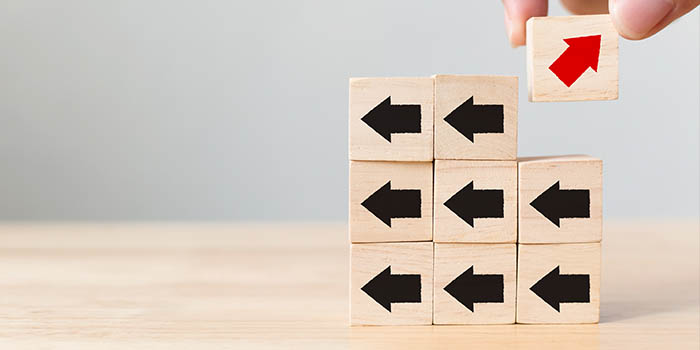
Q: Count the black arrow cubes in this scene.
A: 8